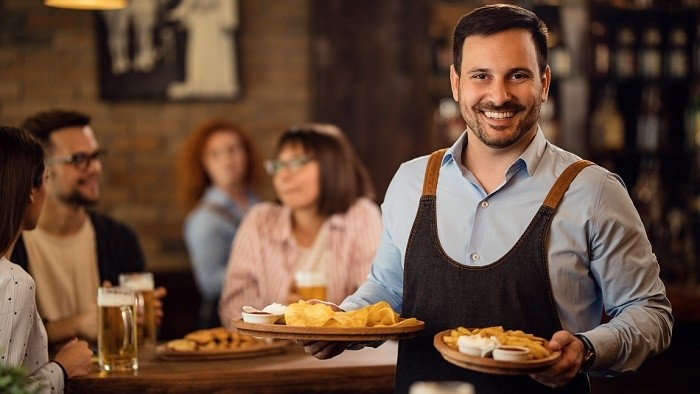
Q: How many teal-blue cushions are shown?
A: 0